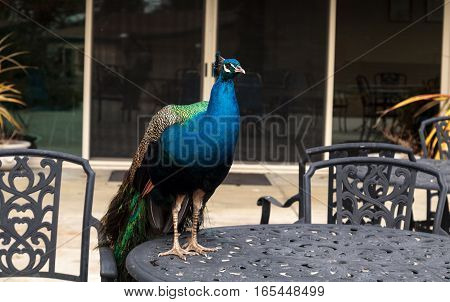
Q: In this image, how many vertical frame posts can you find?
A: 4